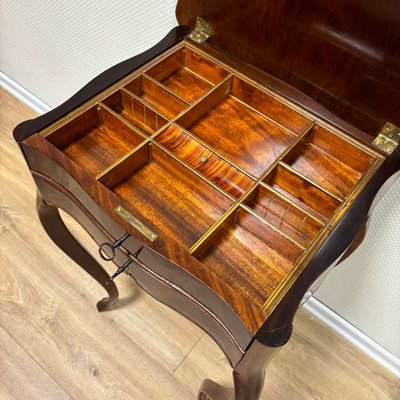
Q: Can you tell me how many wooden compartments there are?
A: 11